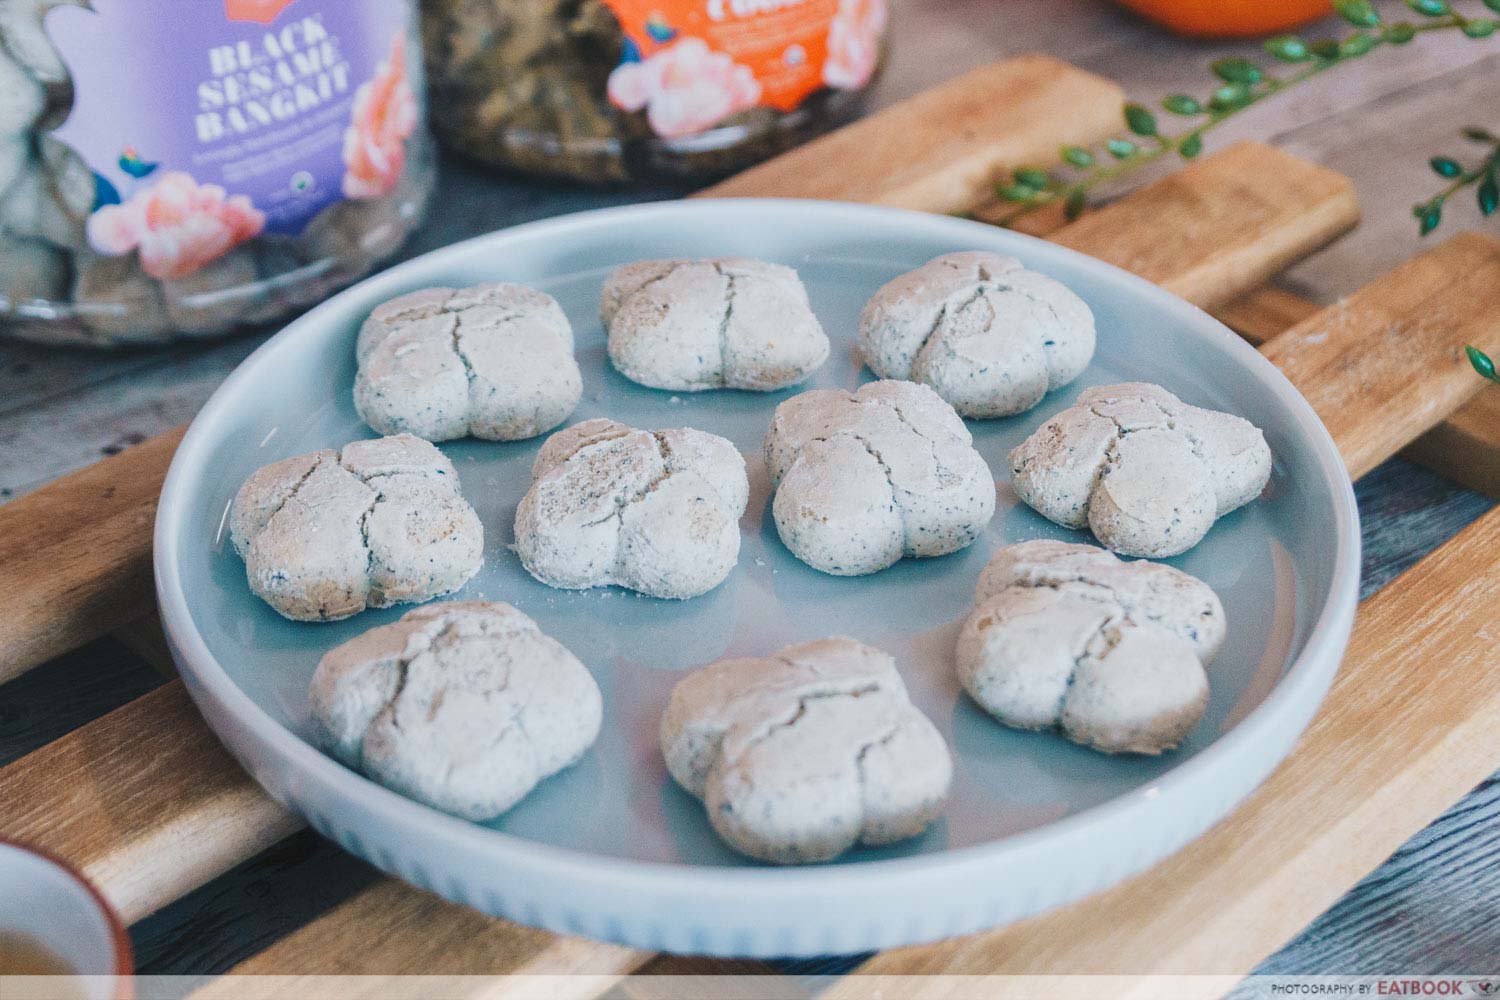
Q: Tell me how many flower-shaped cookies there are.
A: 10